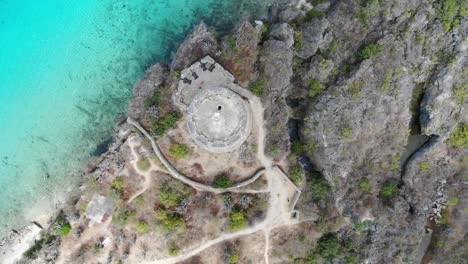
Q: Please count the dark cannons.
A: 4